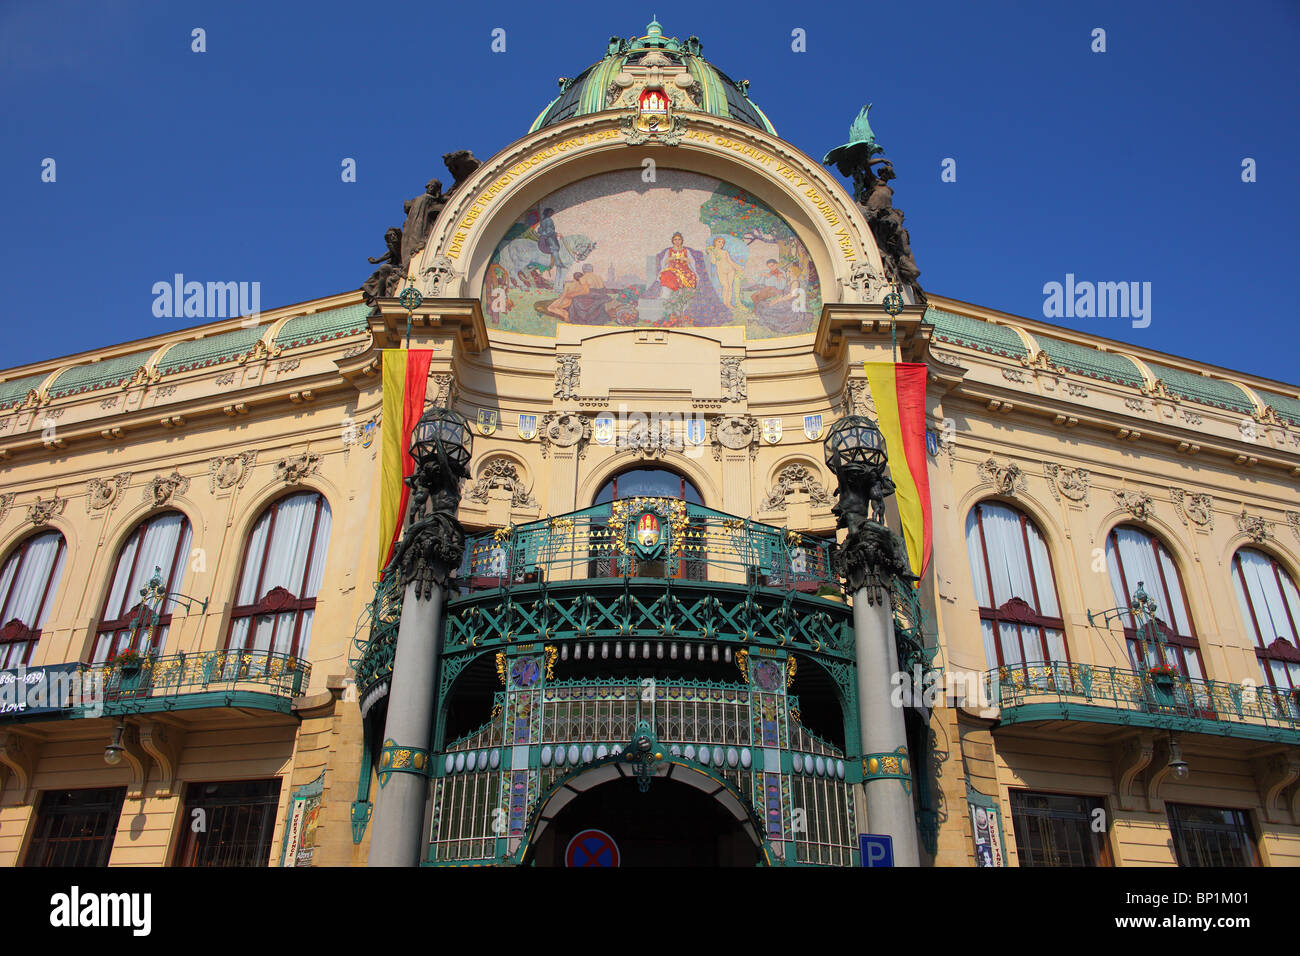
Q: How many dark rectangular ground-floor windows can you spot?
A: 4